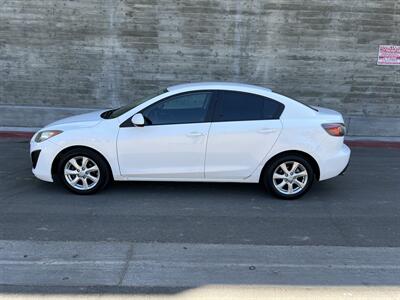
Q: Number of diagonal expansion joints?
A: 1